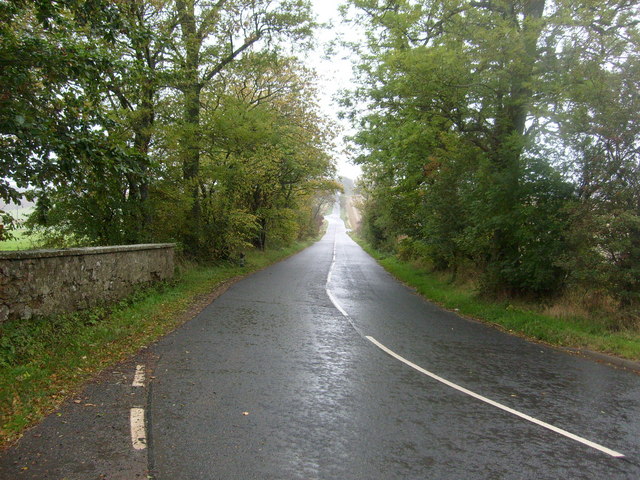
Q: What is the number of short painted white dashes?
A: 2